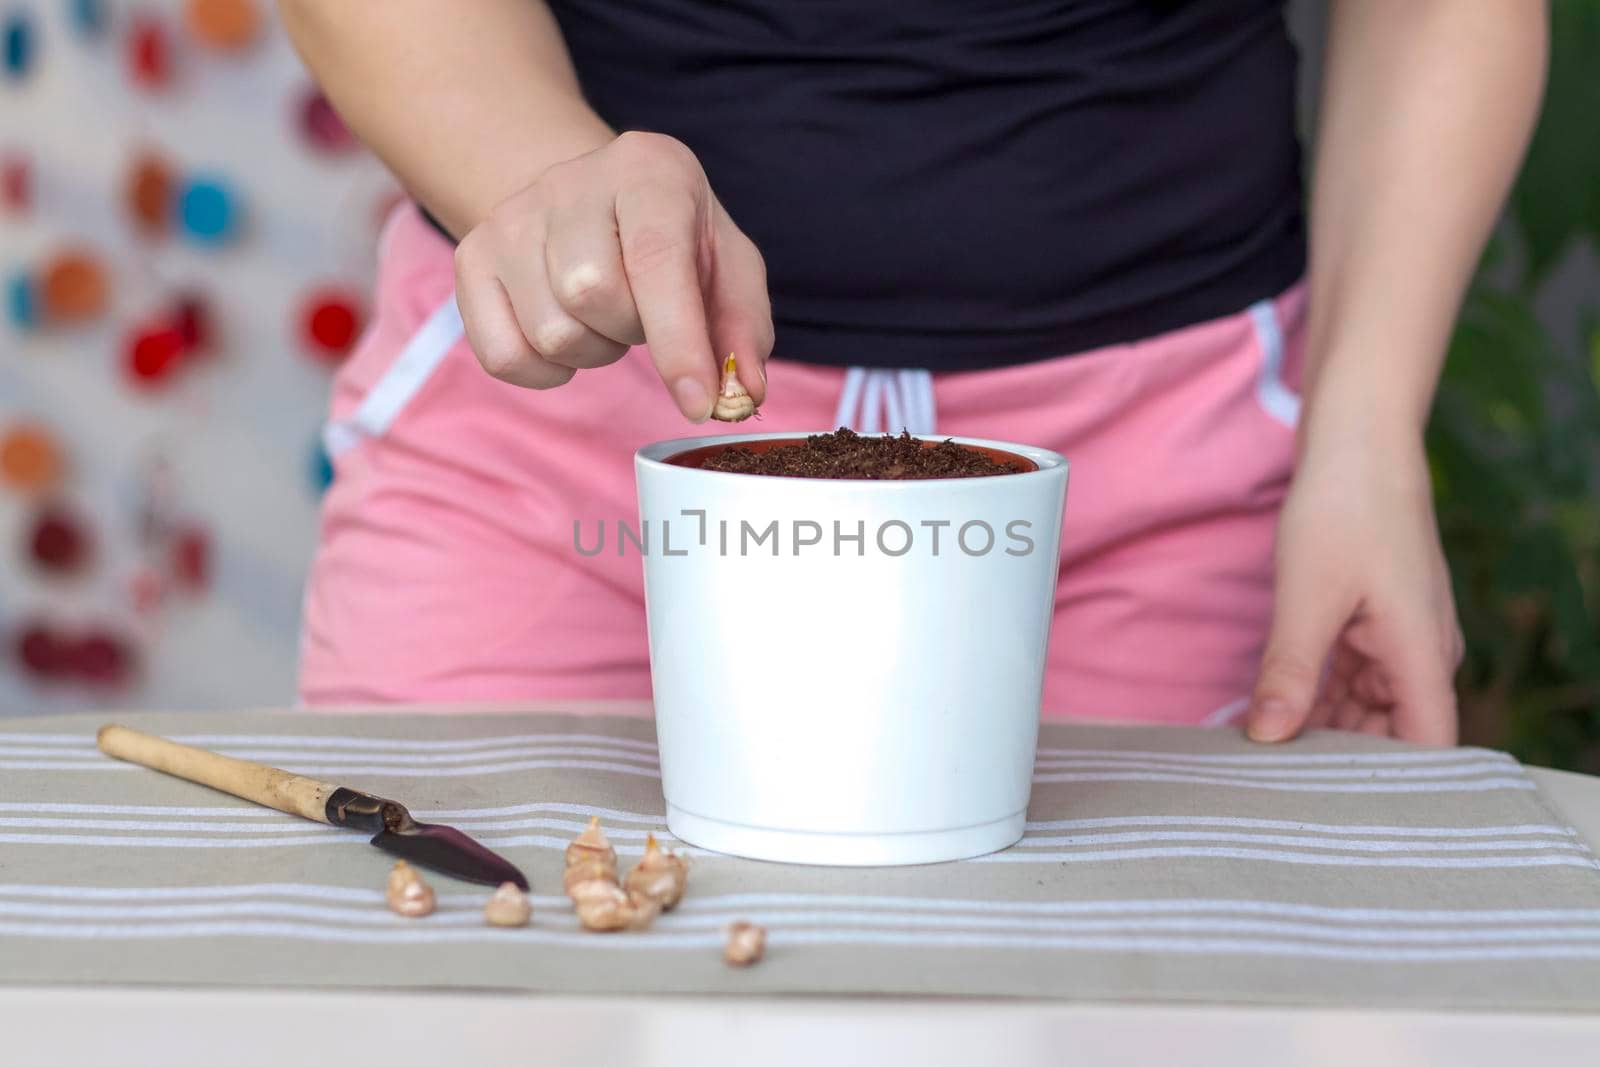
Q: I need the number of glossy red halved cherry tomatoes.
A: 0